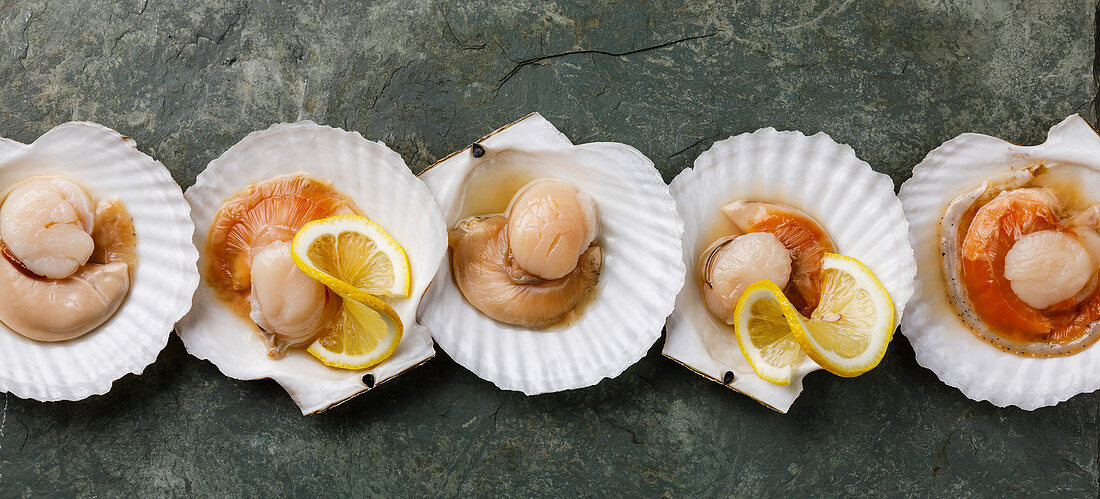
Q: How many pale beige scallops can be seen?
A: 5